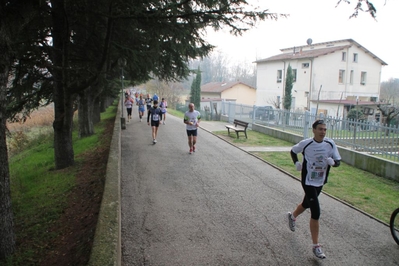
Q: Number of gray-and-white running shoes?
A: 2